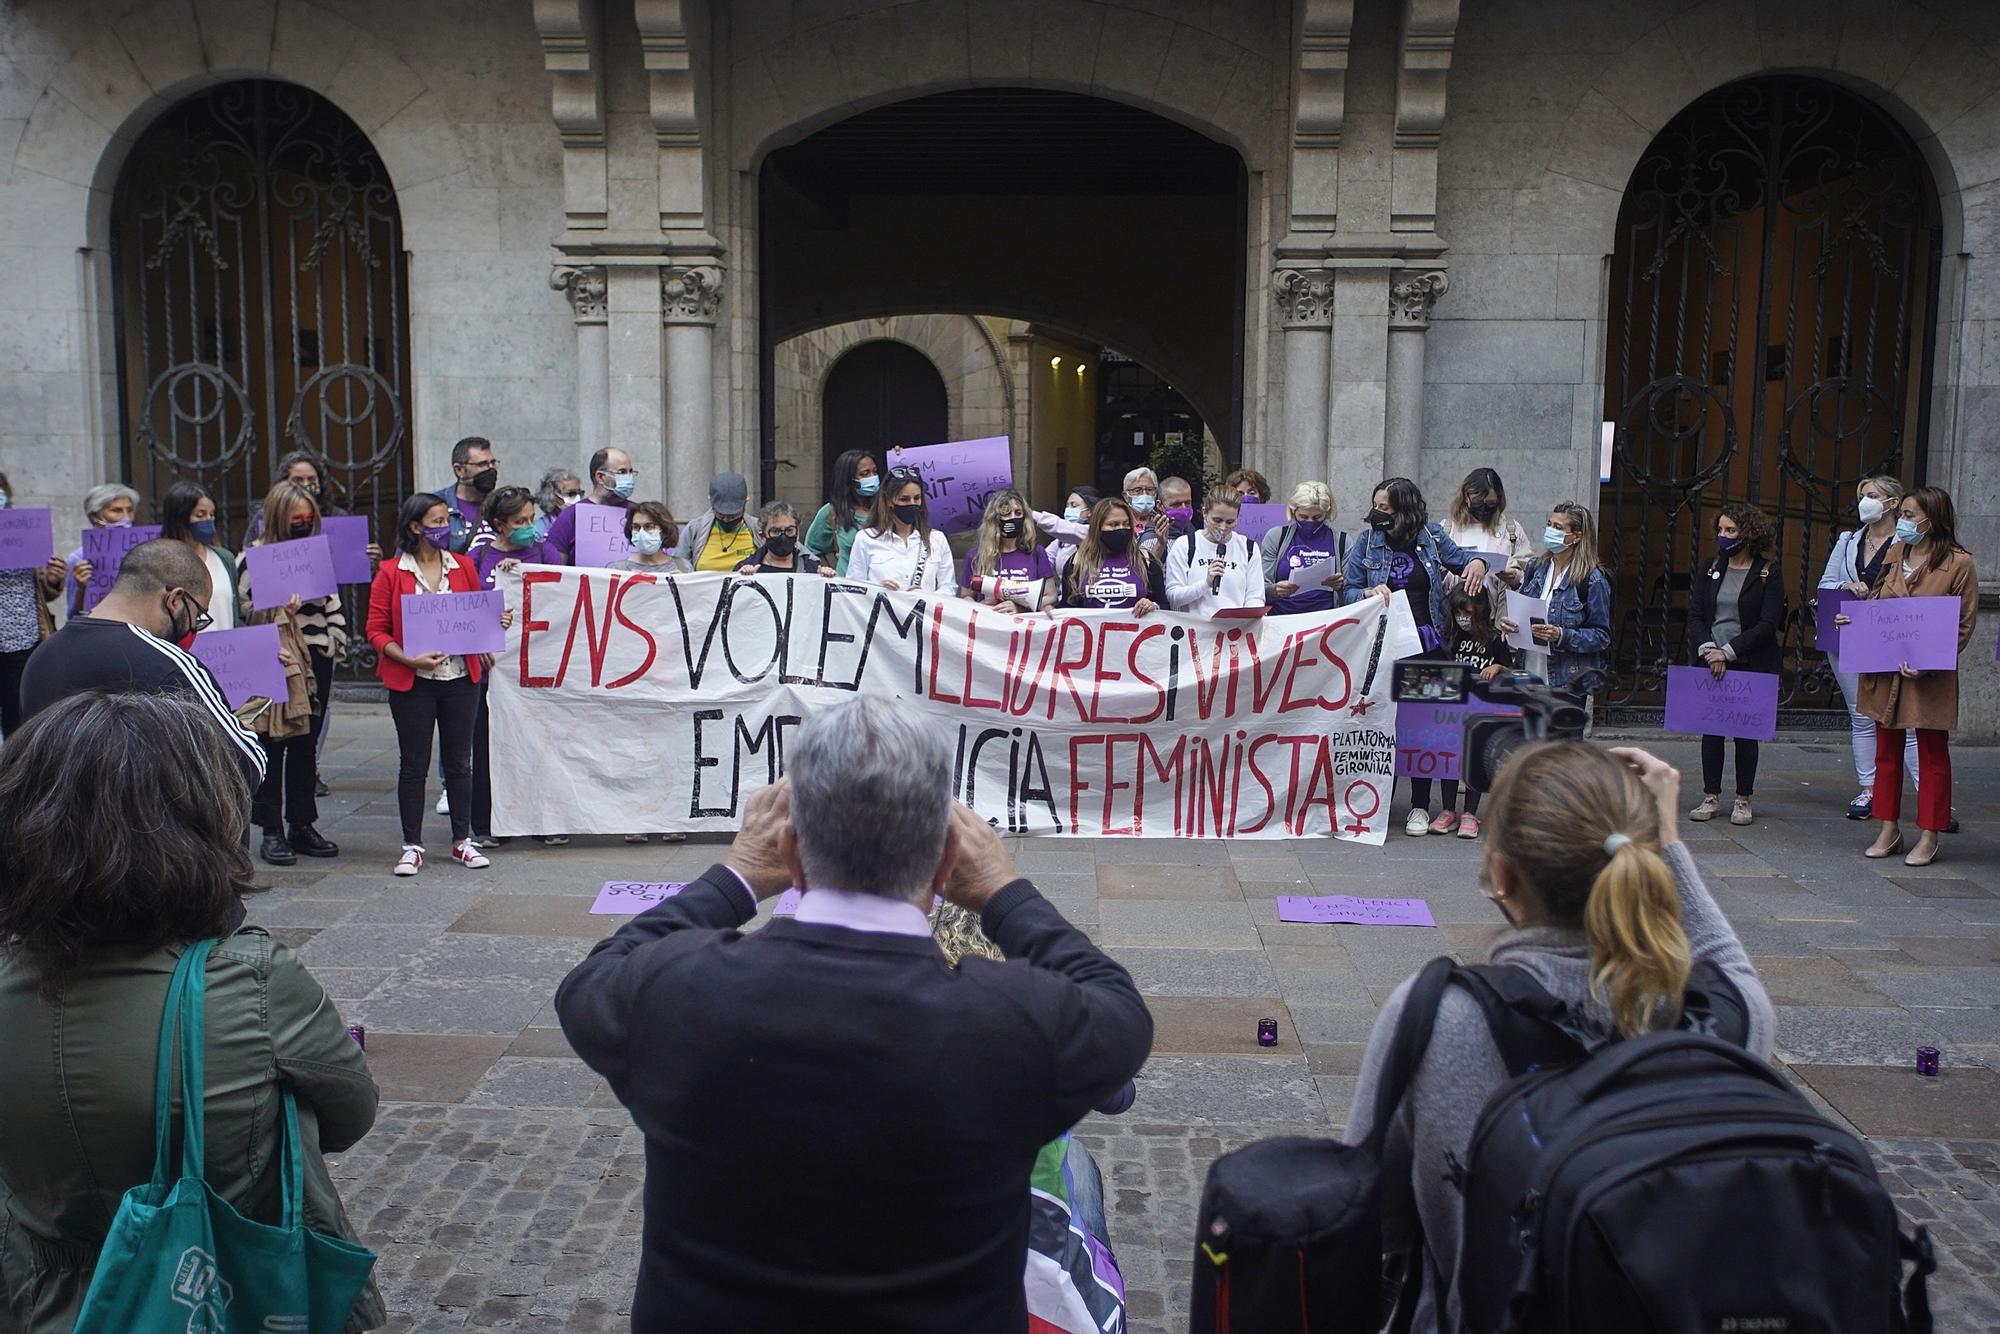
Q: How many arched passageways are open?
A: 1